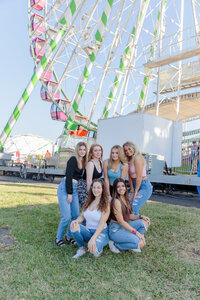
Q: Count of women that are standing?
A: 4